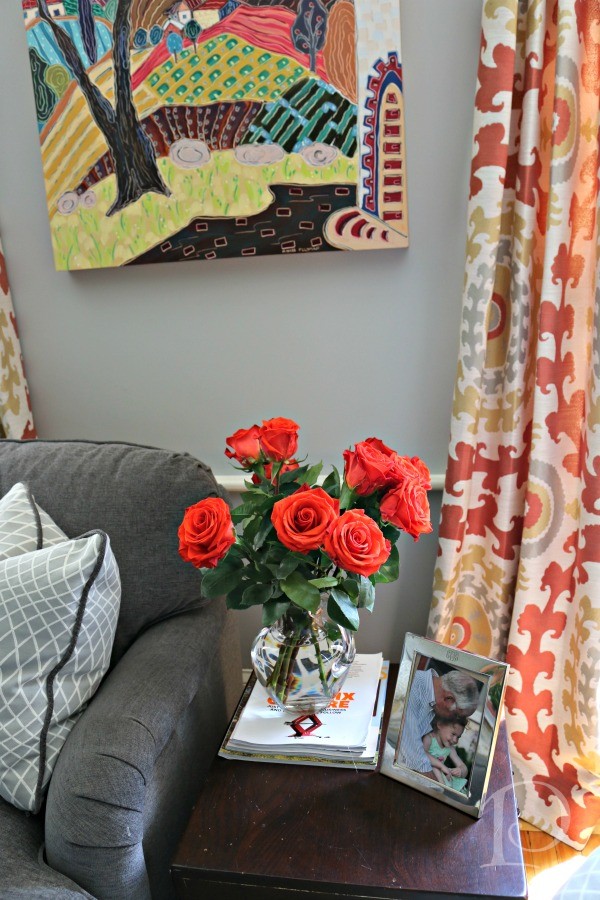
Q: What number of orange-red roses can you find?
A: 9